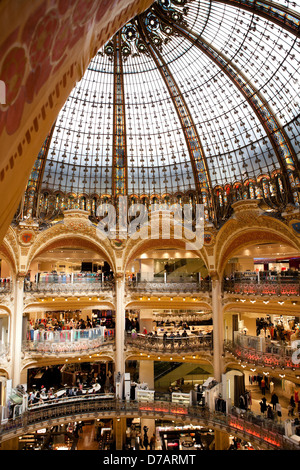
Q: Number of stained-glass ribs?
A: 5